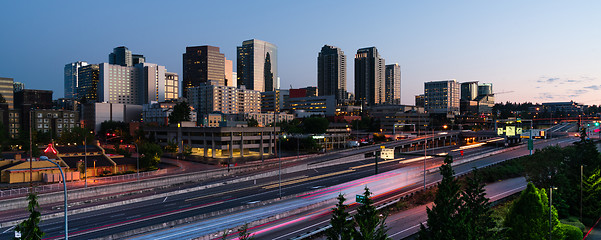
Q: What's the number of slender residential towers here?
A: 3